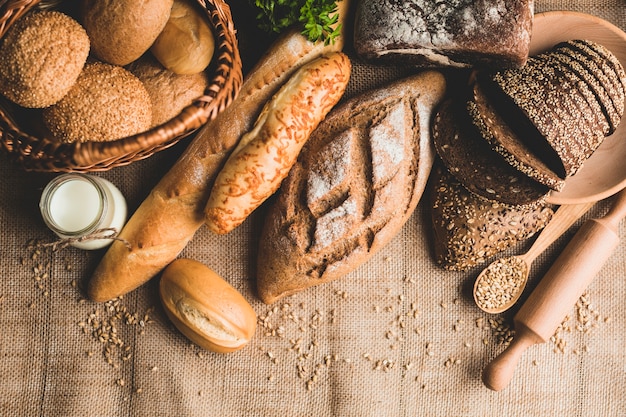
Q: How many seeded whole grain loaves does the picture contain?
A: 2